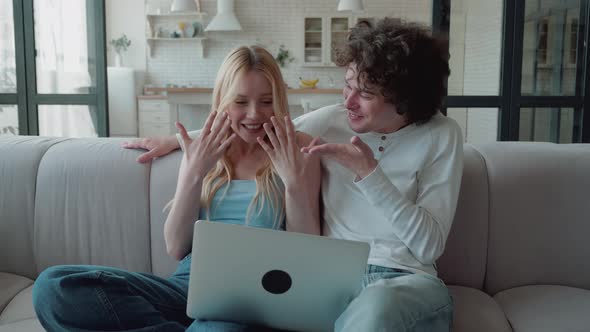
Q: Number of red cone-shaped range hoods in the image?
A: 0